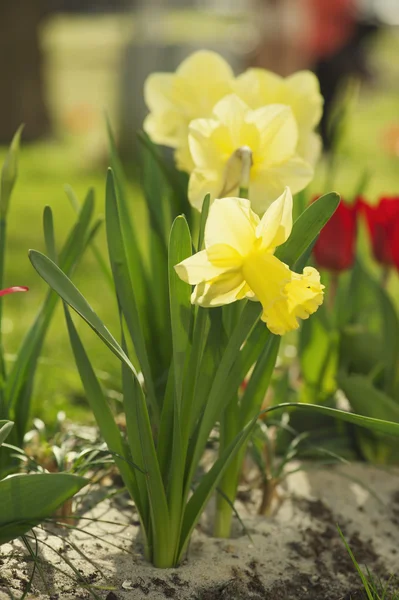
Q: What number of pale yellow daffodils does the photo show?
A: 4